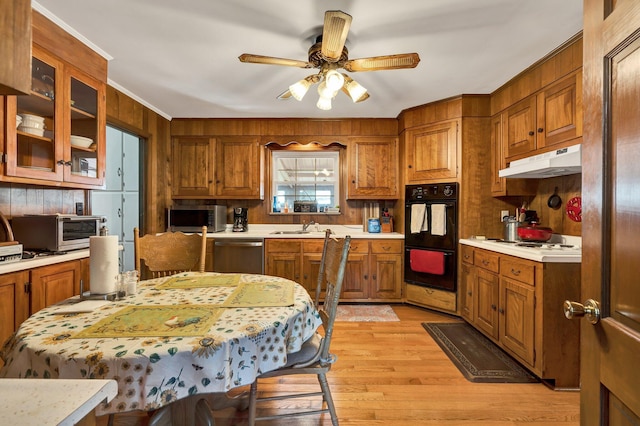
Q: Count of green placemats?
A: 3